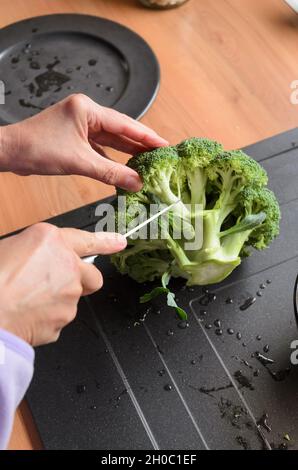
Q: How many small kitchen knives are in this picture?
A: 1